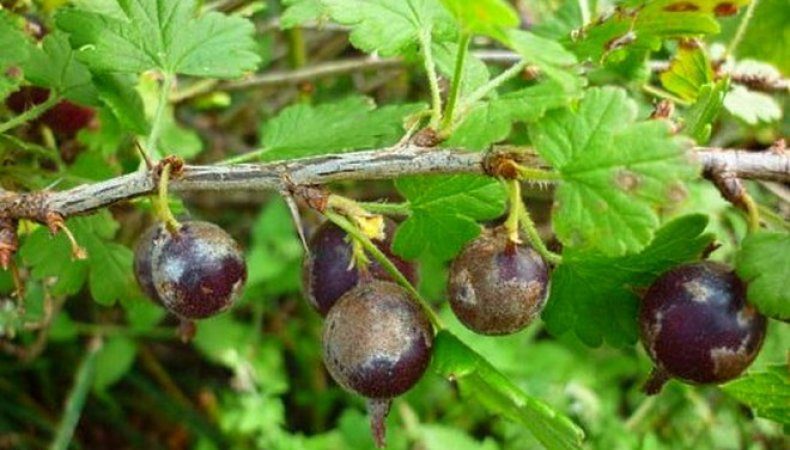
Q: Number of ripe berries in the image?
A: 6